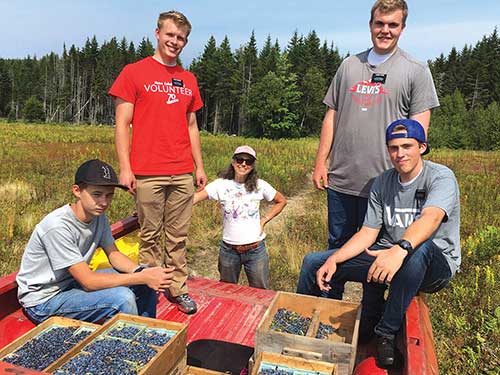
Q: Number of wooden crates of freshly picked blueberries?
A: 4